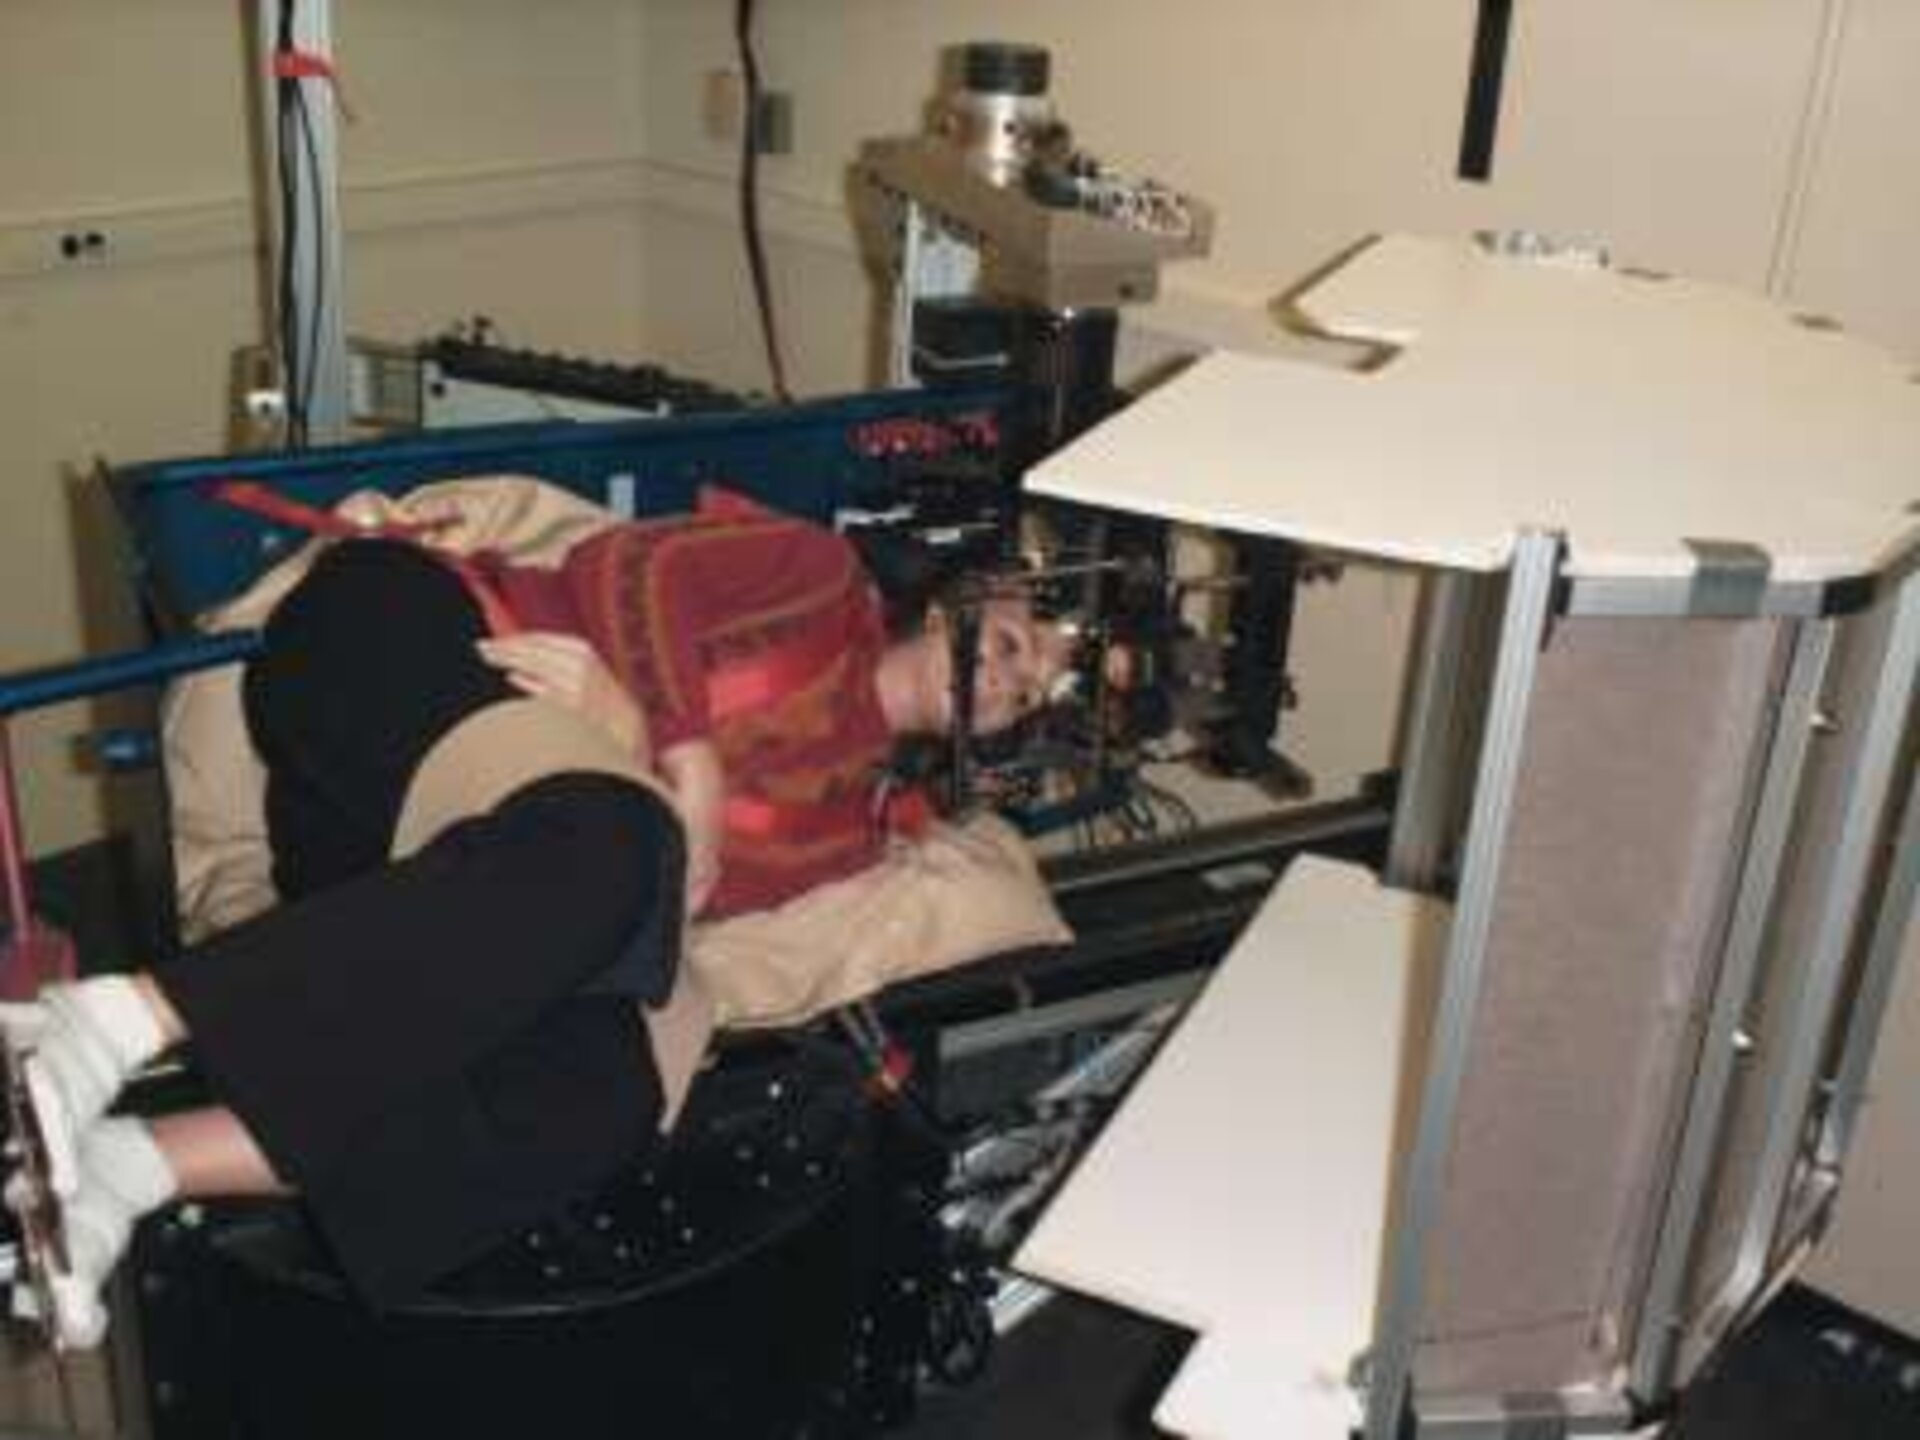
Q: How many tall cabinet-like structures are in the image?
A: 1